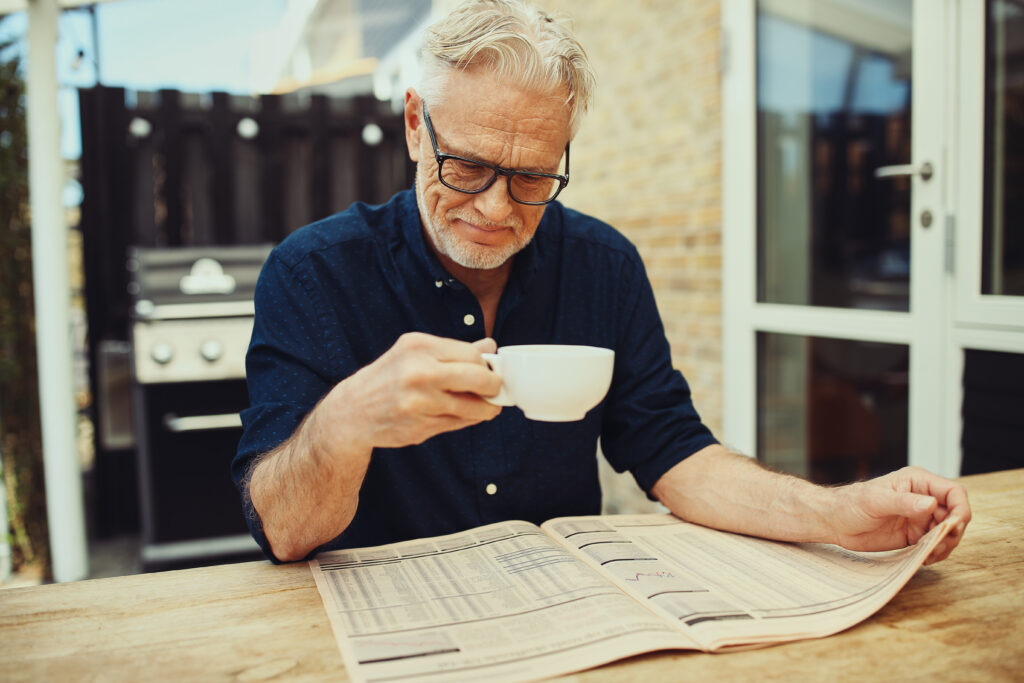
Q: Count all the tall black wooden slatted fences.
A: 1